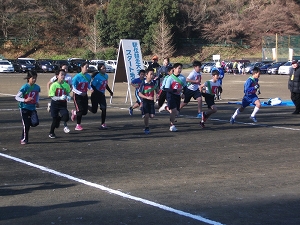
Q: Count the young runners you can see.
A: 12